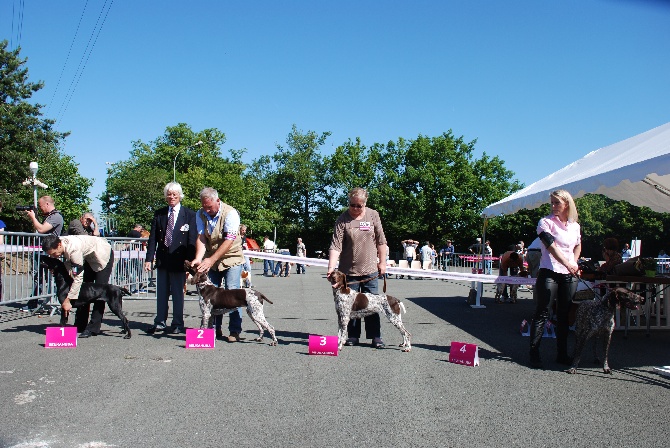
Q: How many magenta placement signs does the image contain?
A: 4